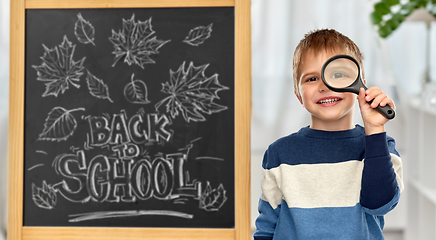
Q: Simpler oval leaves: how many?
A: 5